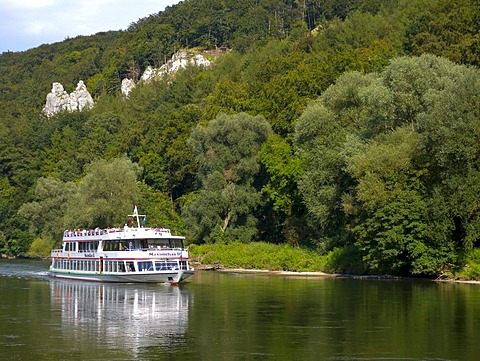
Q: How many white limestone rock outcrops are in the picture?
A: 3